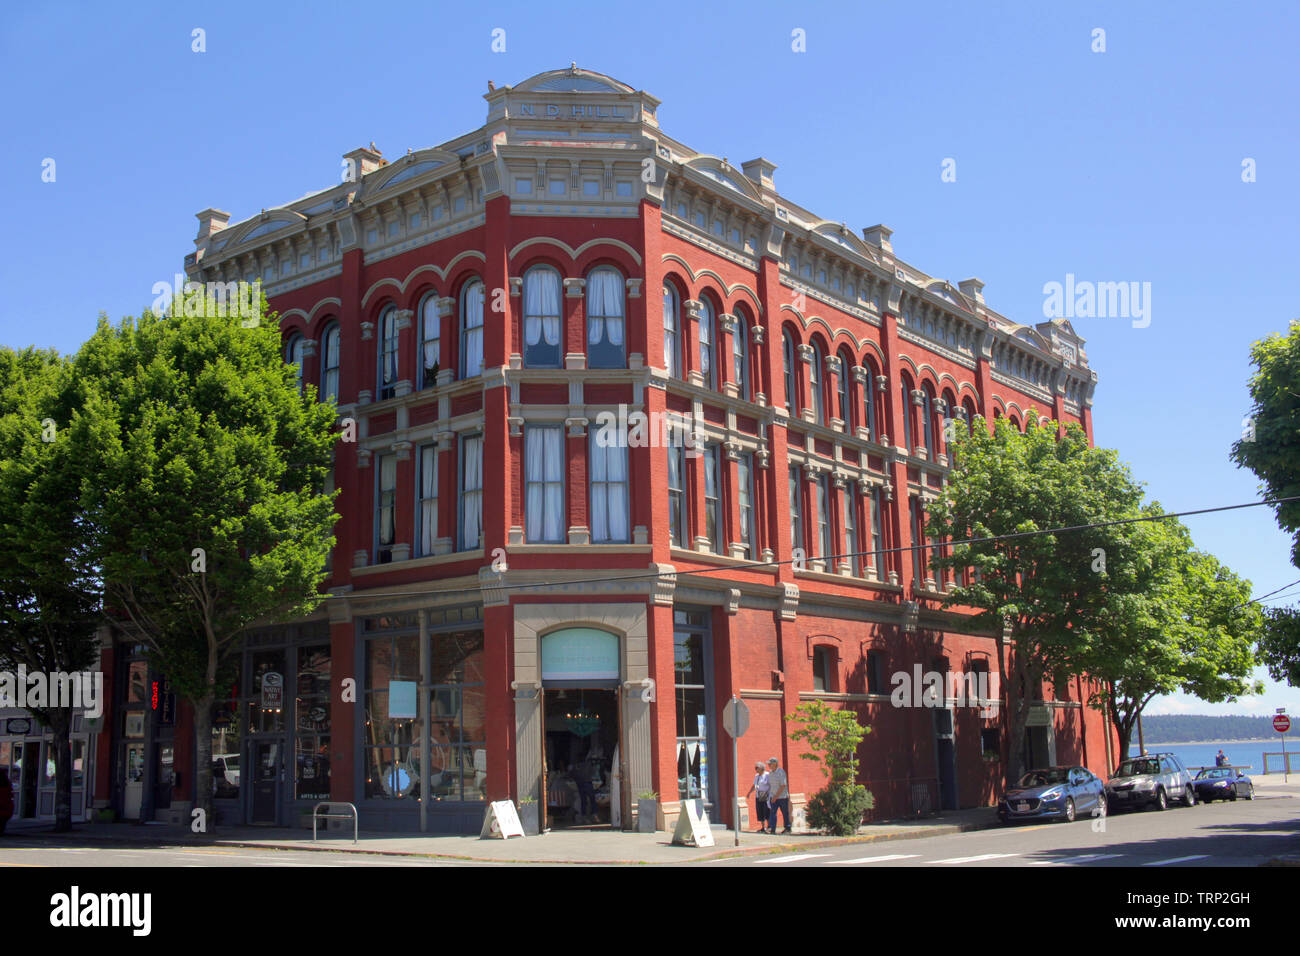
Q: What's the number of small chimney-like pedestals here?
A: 5